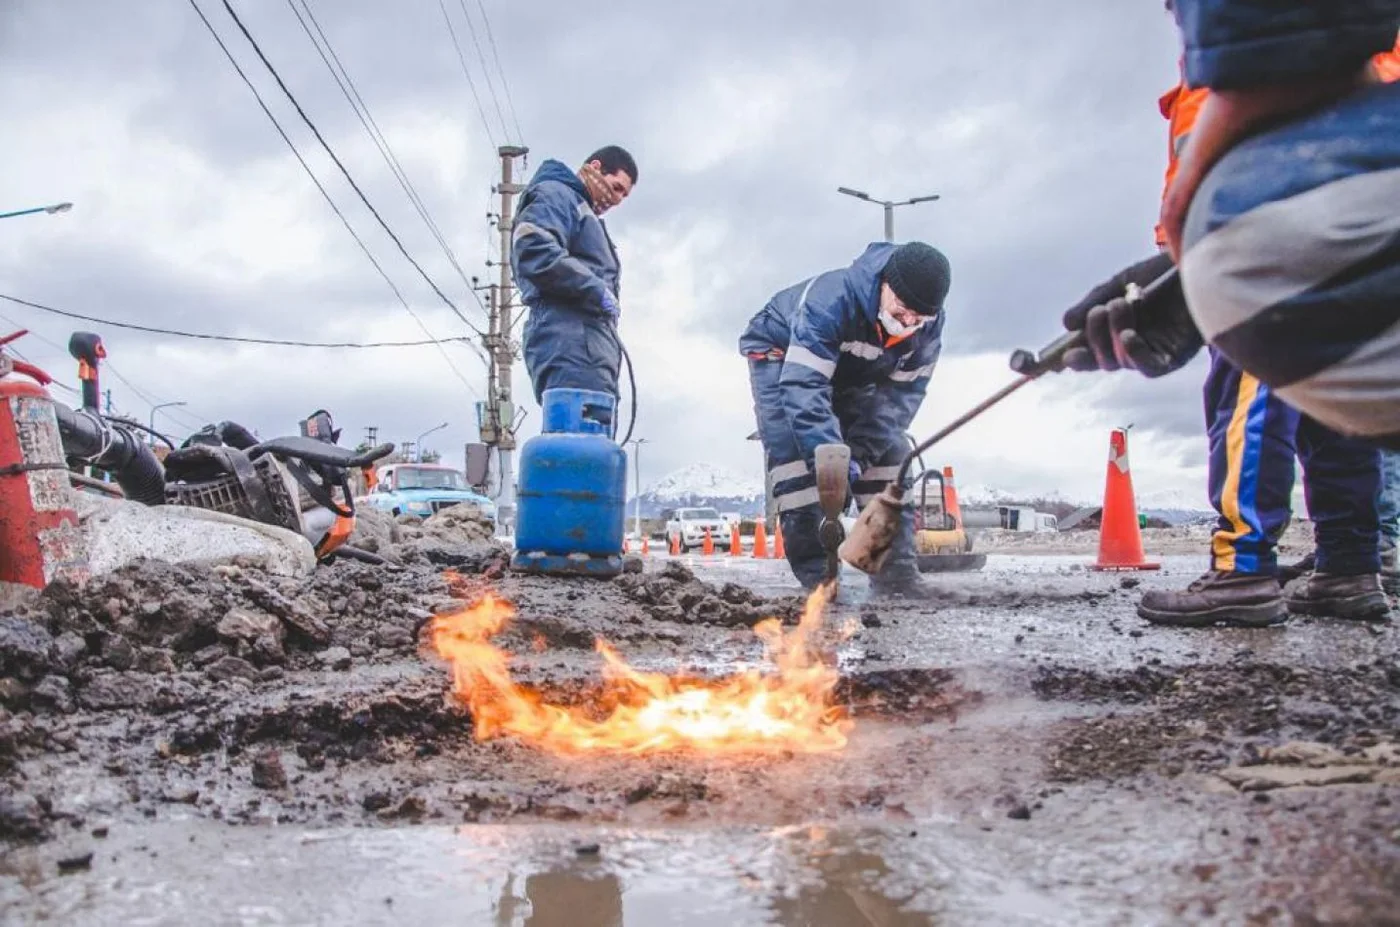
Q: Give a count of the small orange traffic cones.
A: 7